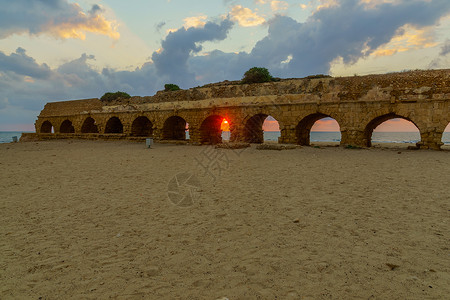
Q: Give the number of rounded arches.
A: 11